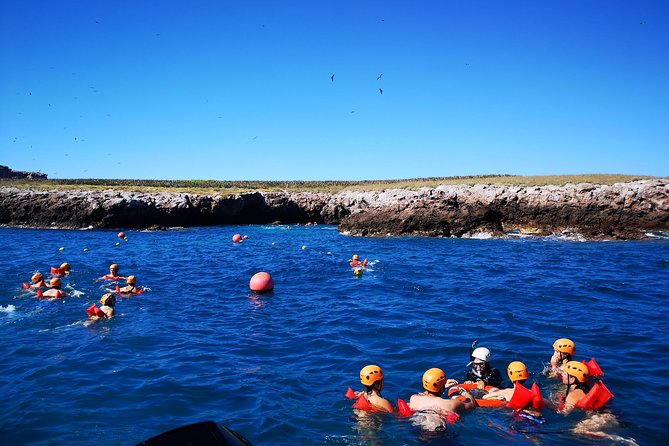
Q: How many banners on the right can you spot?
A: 0